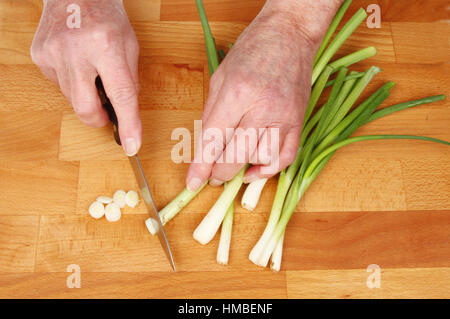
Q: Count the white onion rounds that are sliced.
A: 5